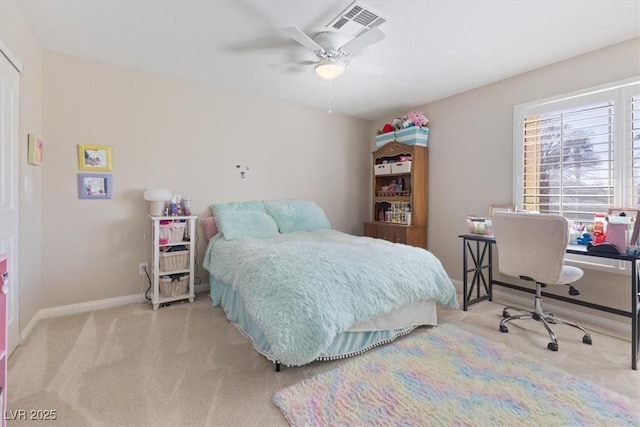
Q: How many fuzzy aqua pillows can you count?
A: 3